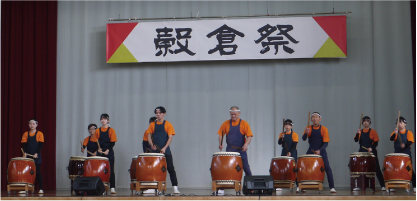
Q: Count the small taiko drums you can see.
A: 2